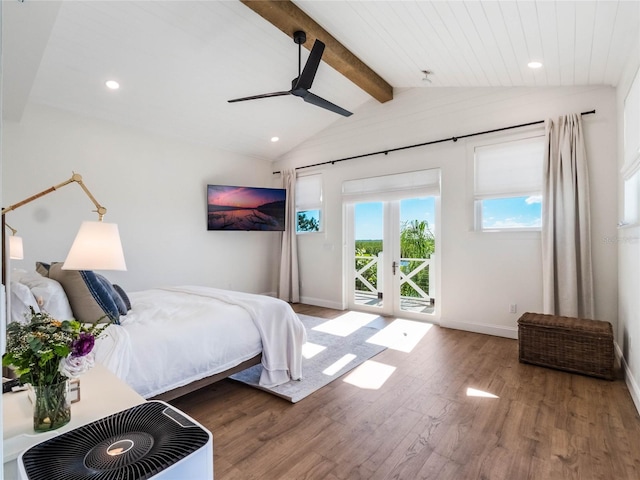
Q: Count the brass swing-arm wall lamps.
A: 2